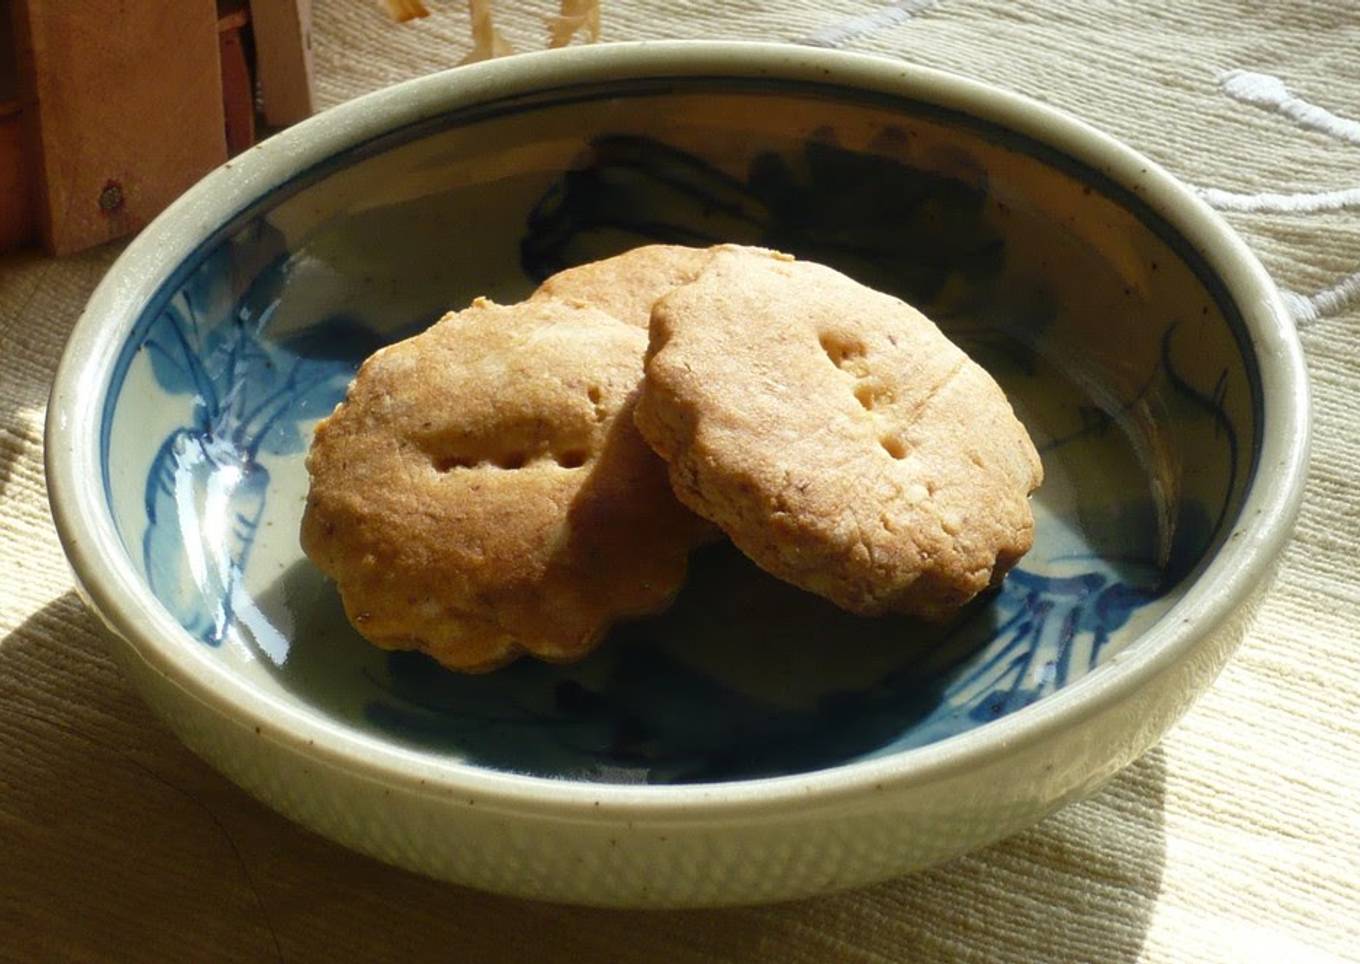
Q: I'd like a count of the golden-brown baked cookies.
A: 3